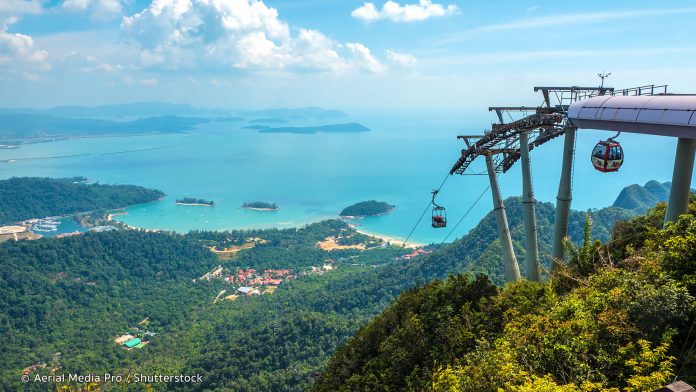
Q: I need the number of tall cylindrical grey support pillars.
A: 4